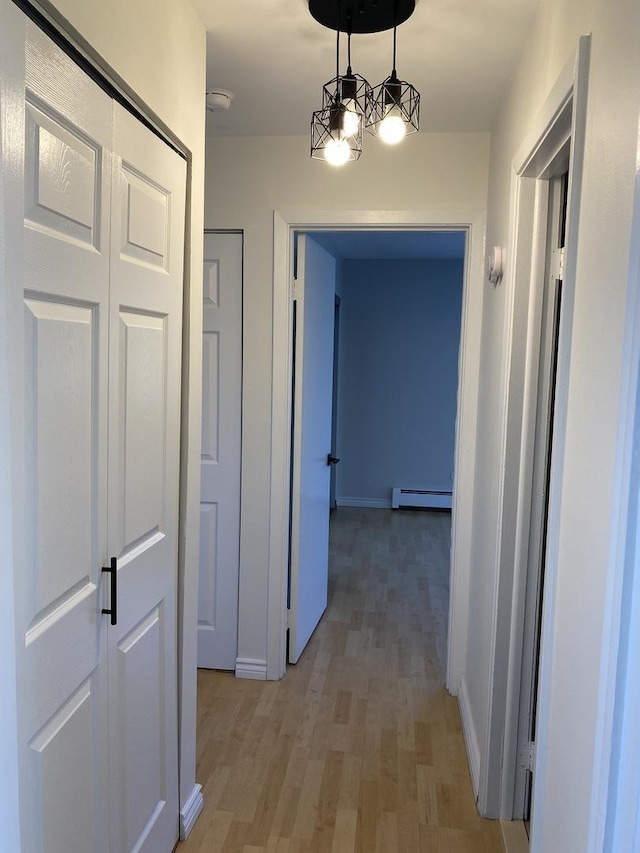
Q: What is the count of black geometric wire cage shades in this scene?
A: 3